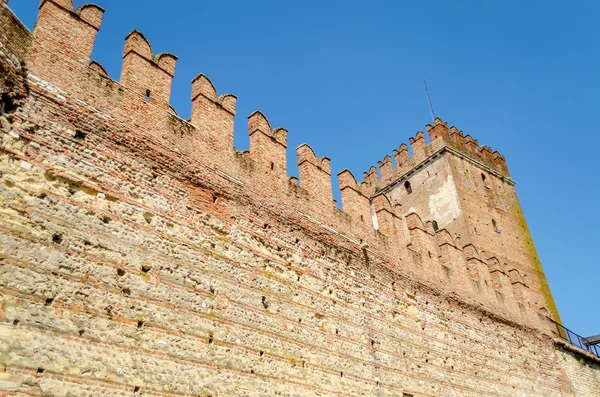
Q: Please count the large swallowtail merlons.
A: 12